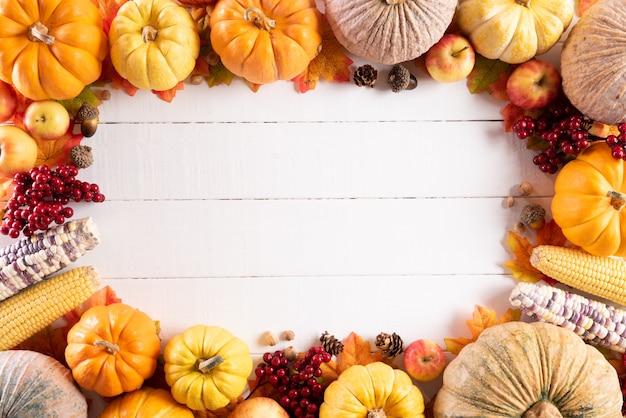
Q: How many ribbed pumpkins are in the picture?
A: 13